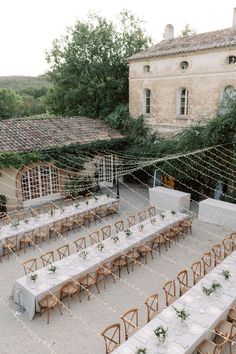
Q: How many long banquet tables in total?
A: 3